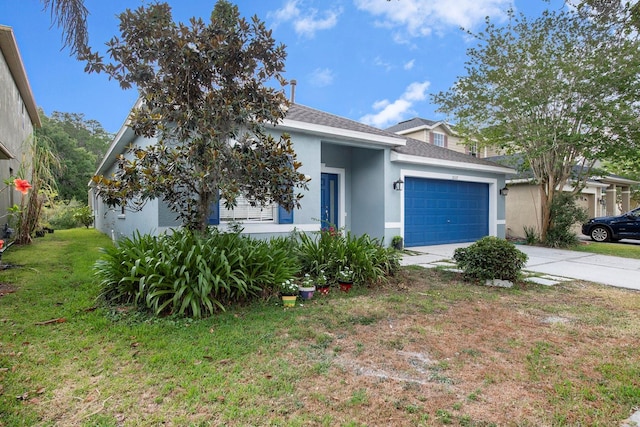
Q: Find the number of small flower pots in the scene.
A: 4